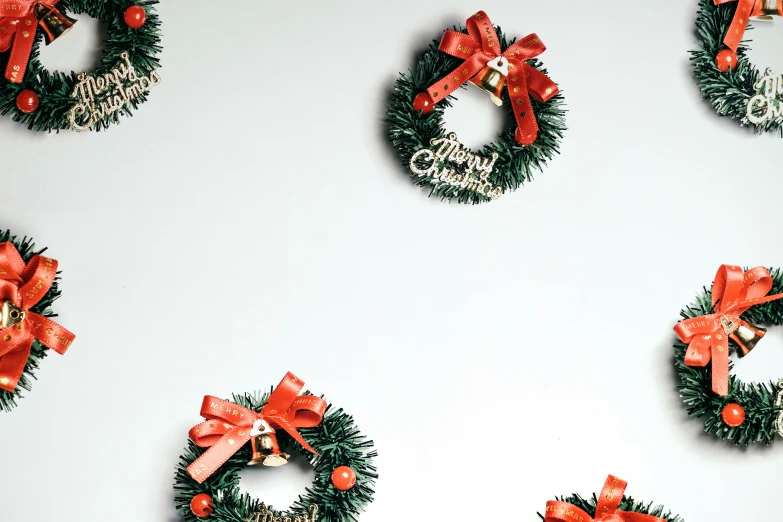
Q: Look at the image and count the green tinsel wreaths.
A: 7